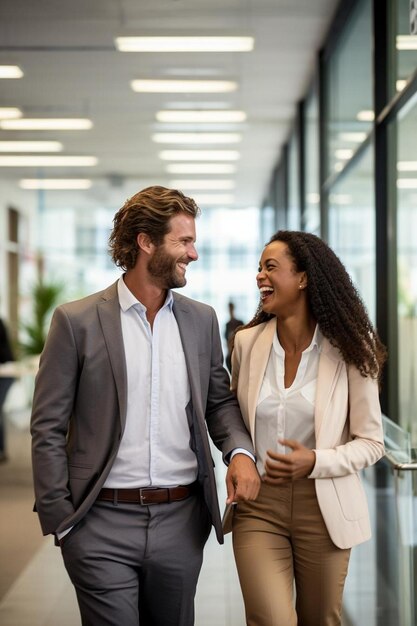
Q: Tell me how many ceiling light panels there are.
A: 14